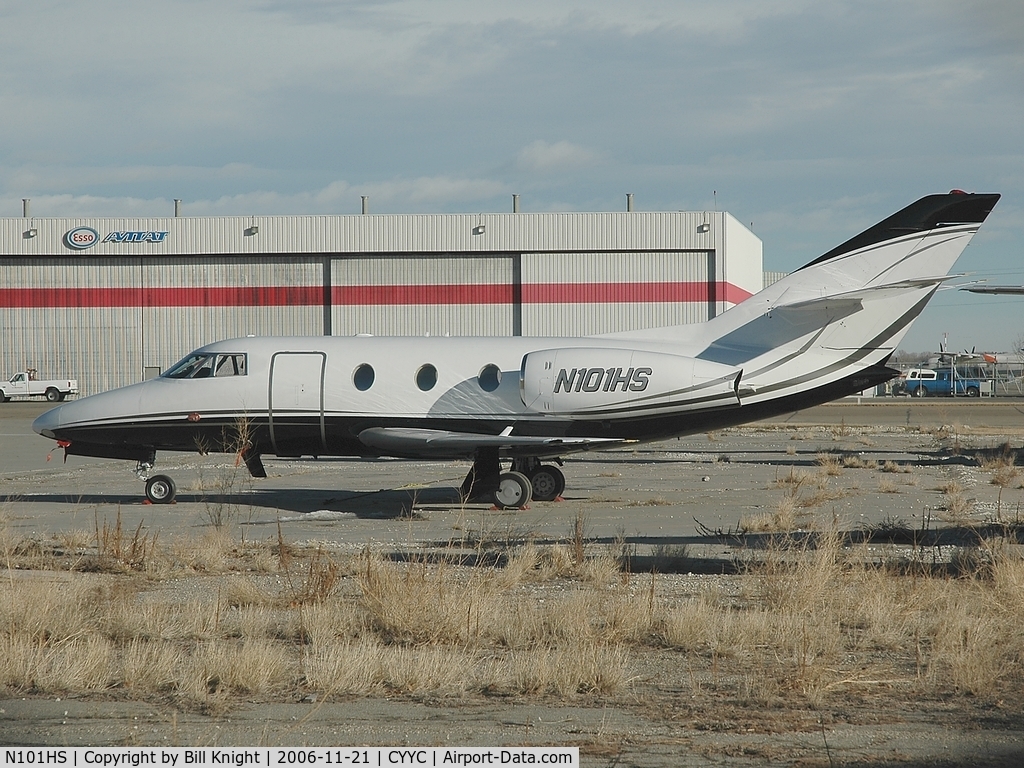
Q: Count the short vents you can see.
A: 5